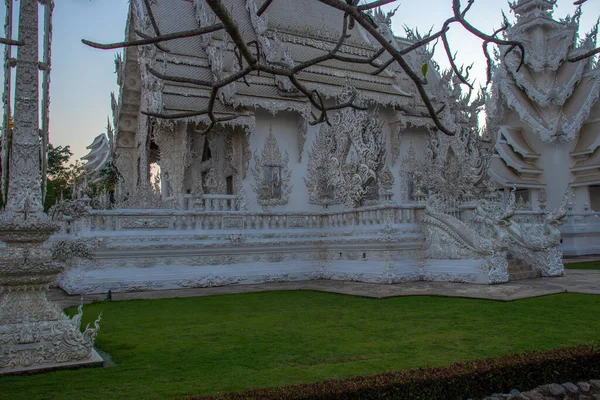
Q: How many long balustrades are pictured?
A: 1